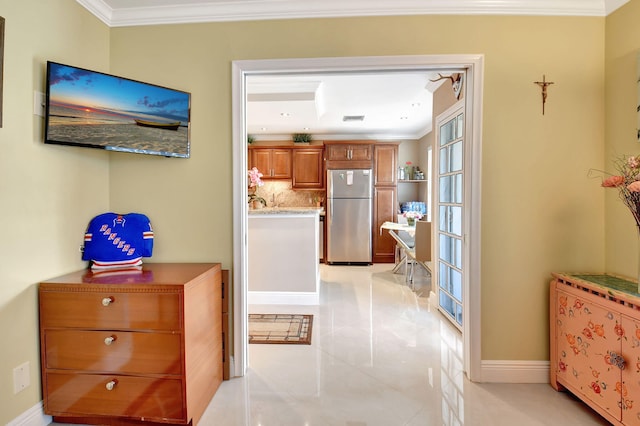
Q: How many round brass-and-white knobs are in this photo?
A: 3